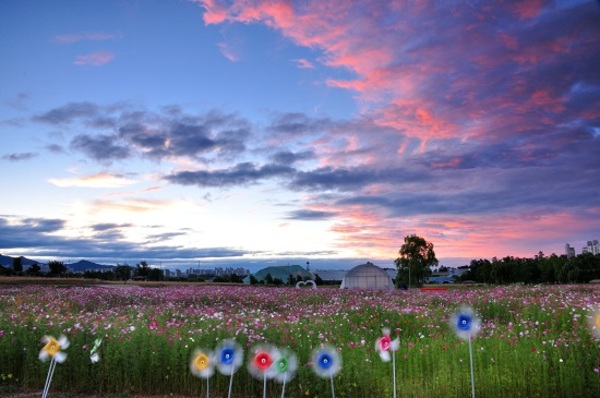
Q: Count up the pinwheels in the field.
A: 10